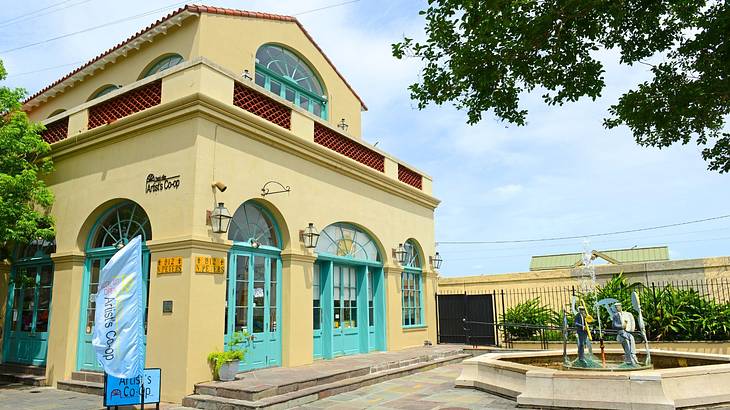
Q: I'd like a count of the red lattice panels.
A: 5